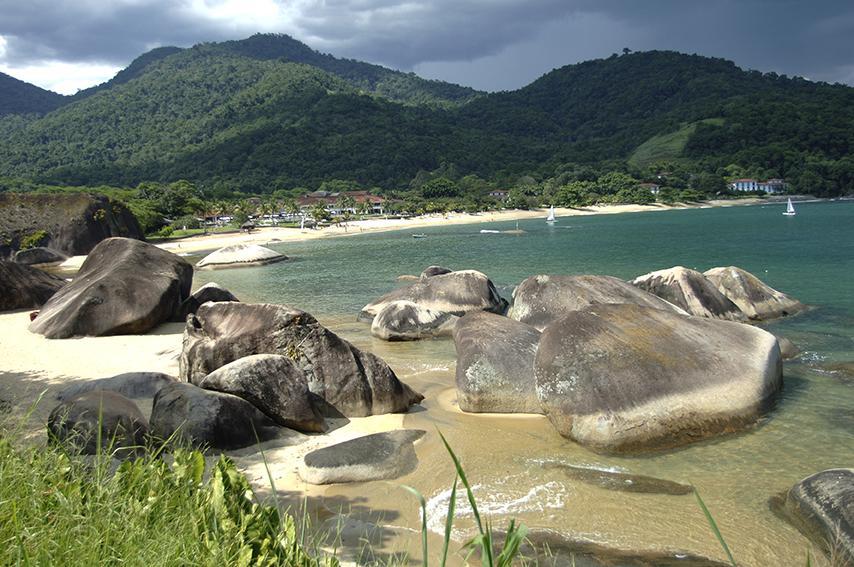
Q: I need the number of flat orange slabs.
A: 0